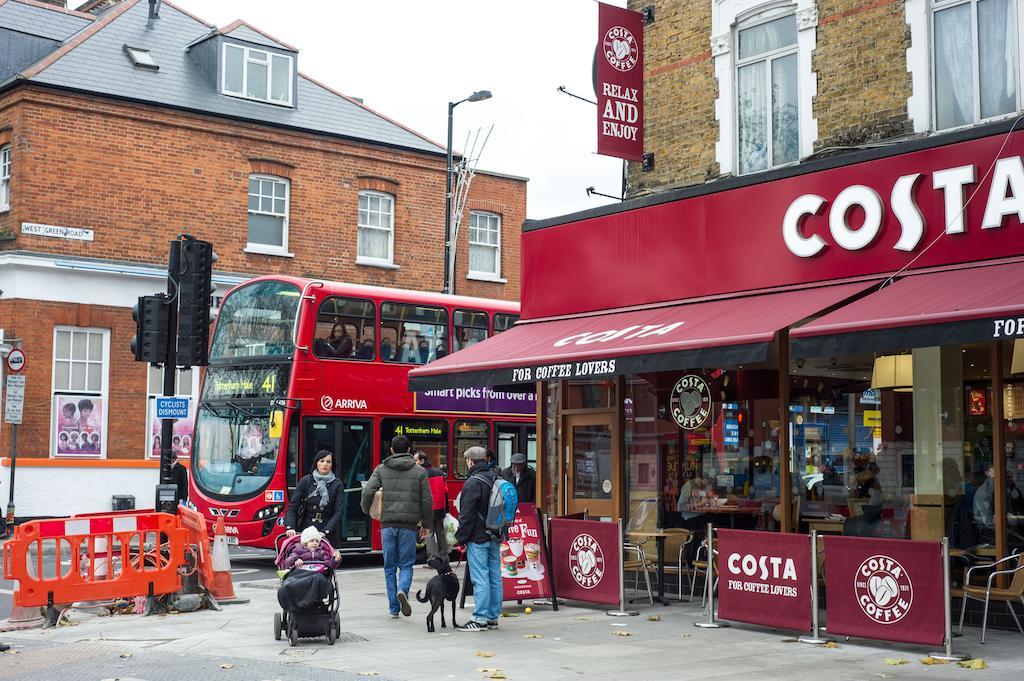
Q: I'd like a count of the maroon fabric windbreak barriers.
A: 3